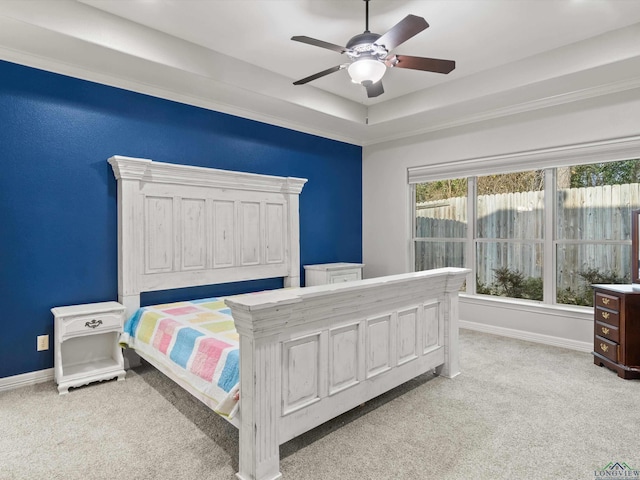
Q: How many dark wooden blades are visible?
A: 5